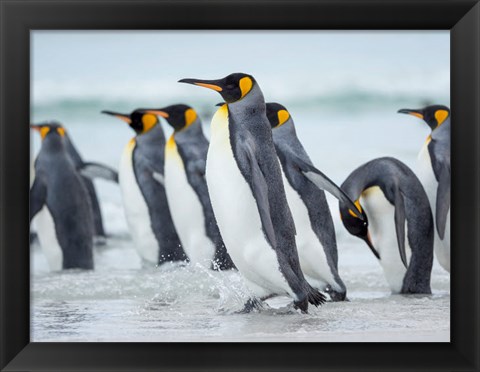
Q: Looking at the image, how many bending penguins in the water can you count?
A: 1